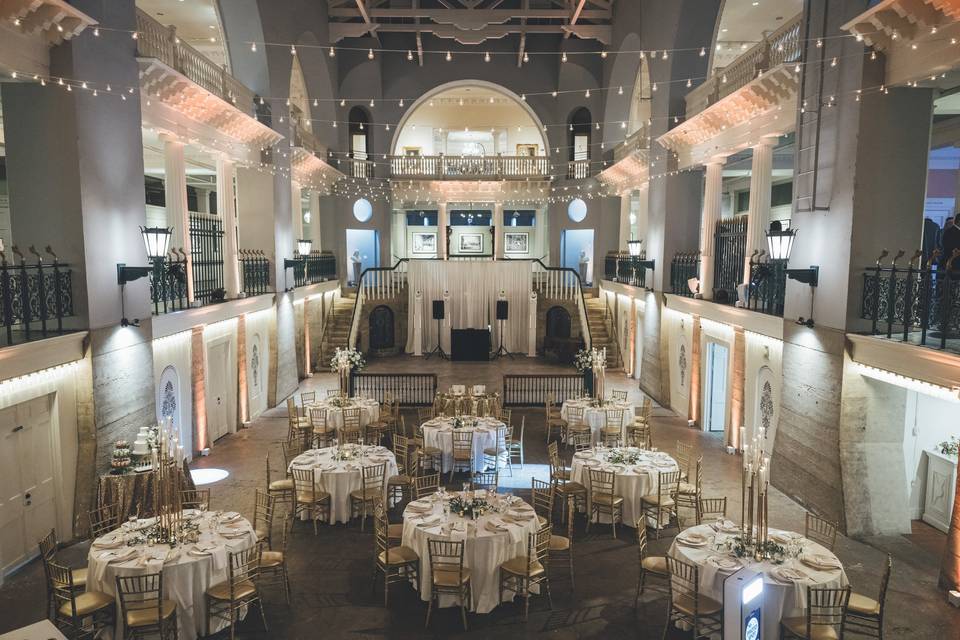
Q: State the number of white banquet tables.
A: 8